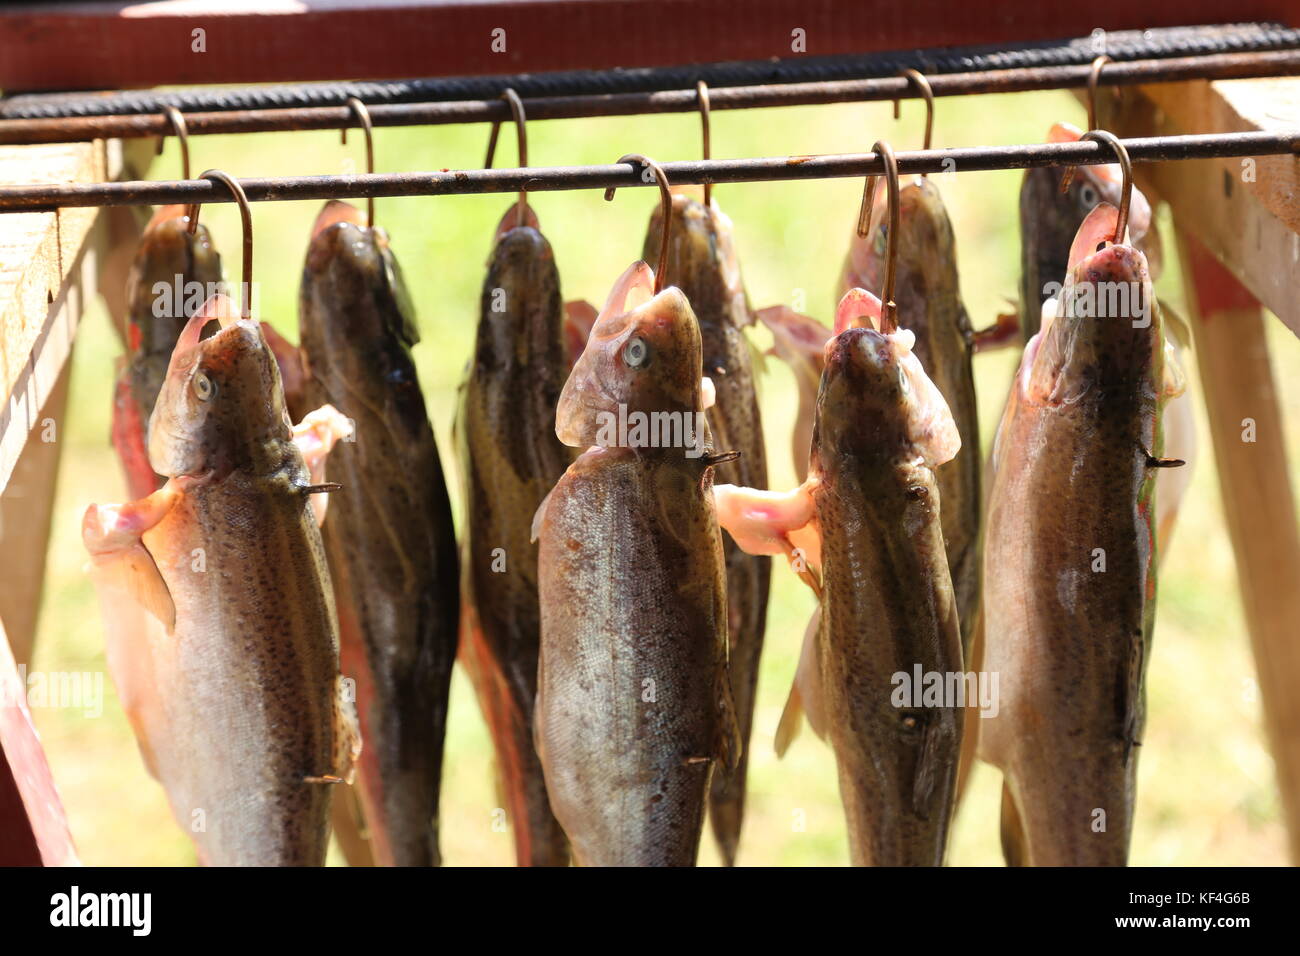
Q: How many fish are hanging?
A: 10